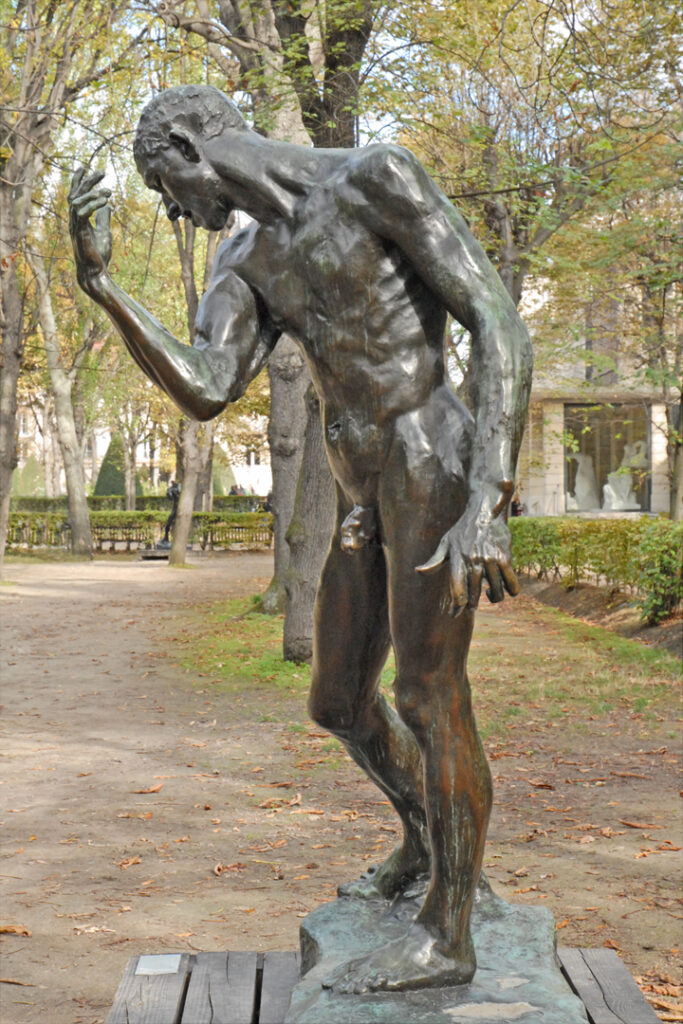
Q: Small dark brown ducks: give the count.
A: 0